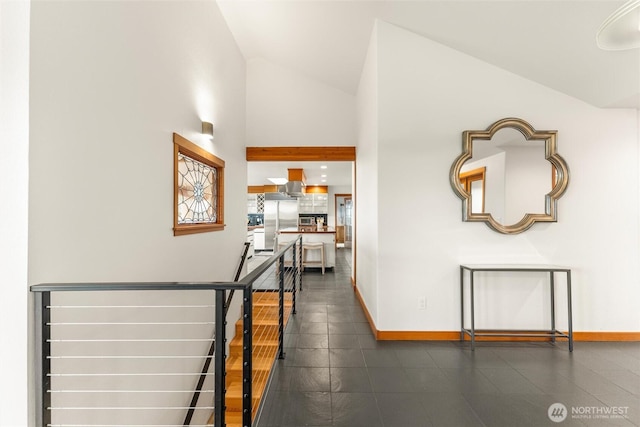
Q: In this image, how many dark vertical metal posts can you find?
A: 6